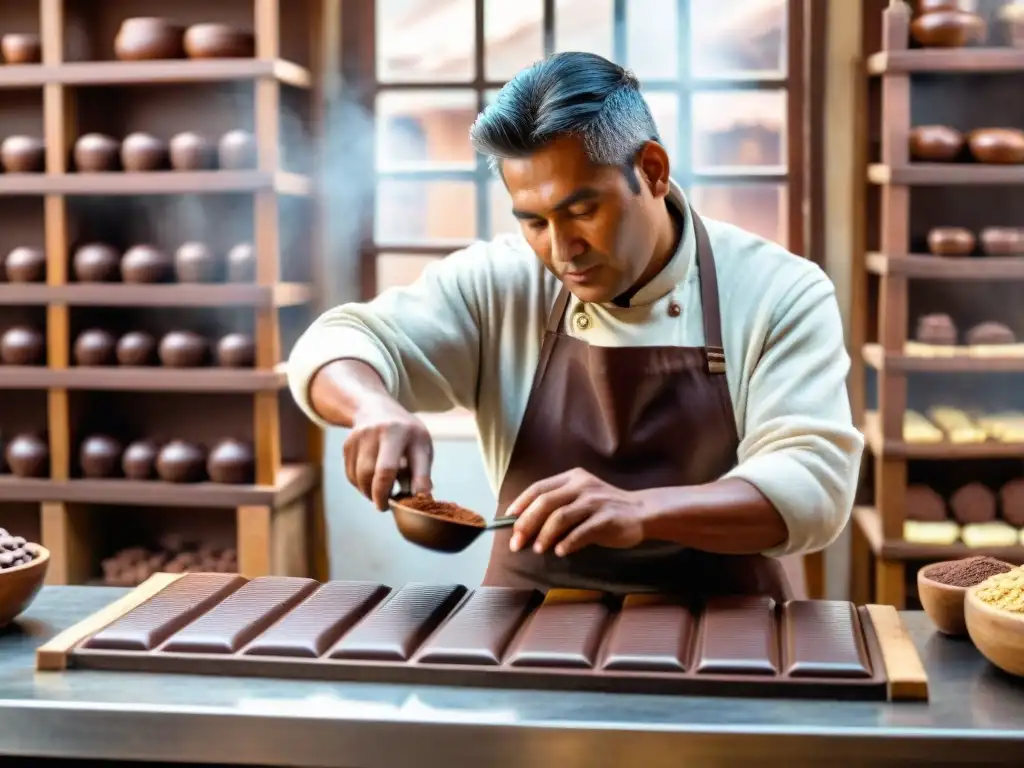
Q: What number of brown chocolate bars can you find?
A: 9